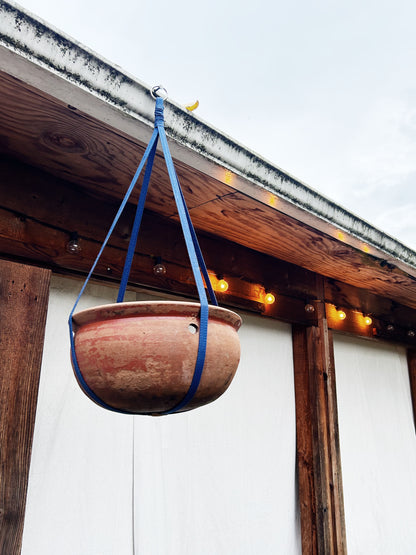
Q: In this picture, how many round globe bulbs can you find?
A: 9